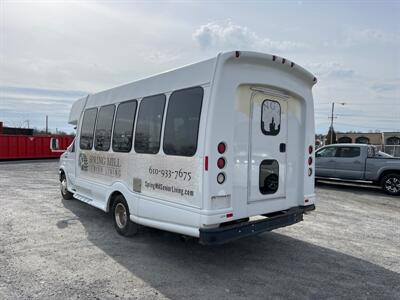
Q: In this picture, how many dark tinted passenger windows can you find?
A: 5